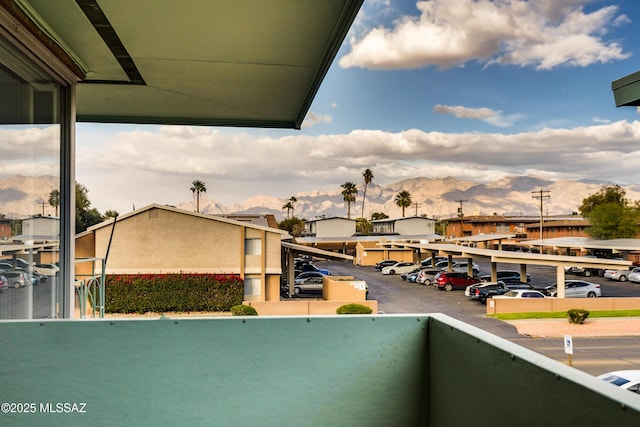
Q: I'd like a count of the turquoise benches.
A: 0